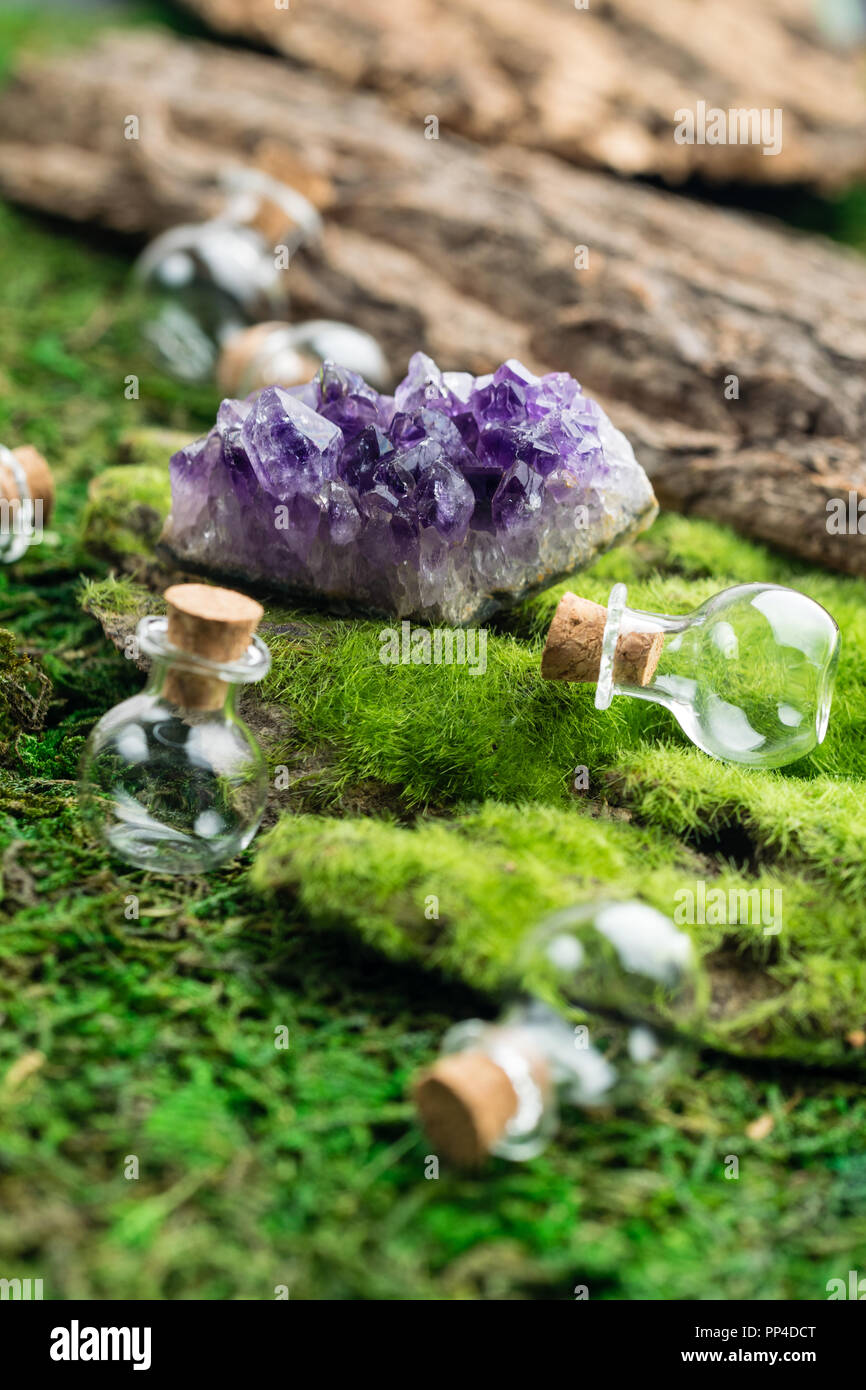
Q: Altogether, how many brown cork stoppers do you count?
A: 6